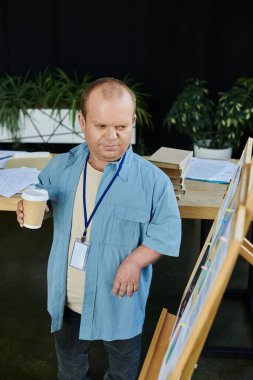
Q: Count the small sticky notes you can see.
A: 5